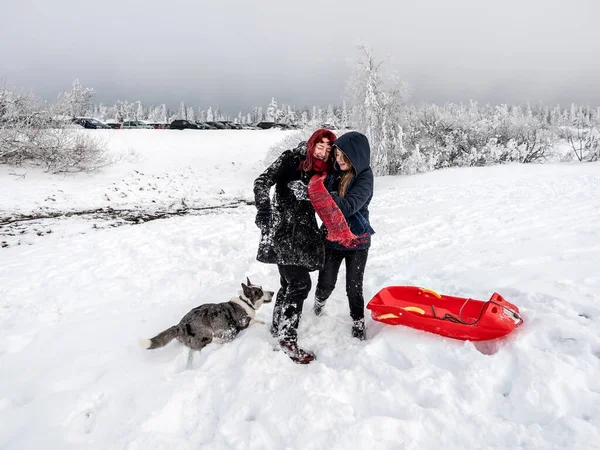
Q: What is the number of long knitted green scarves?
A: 0